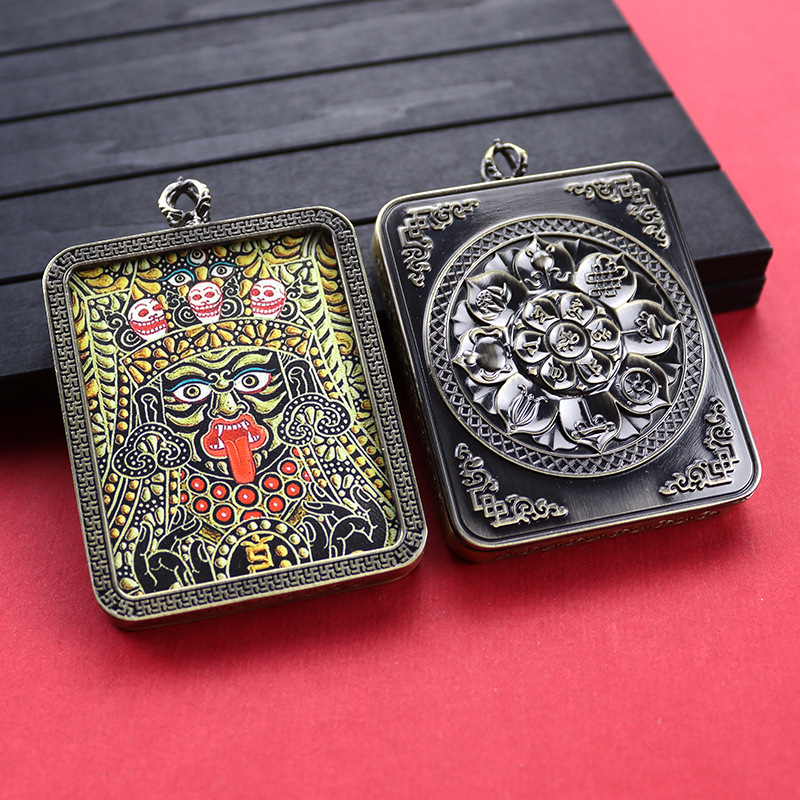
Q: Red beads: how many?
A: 14